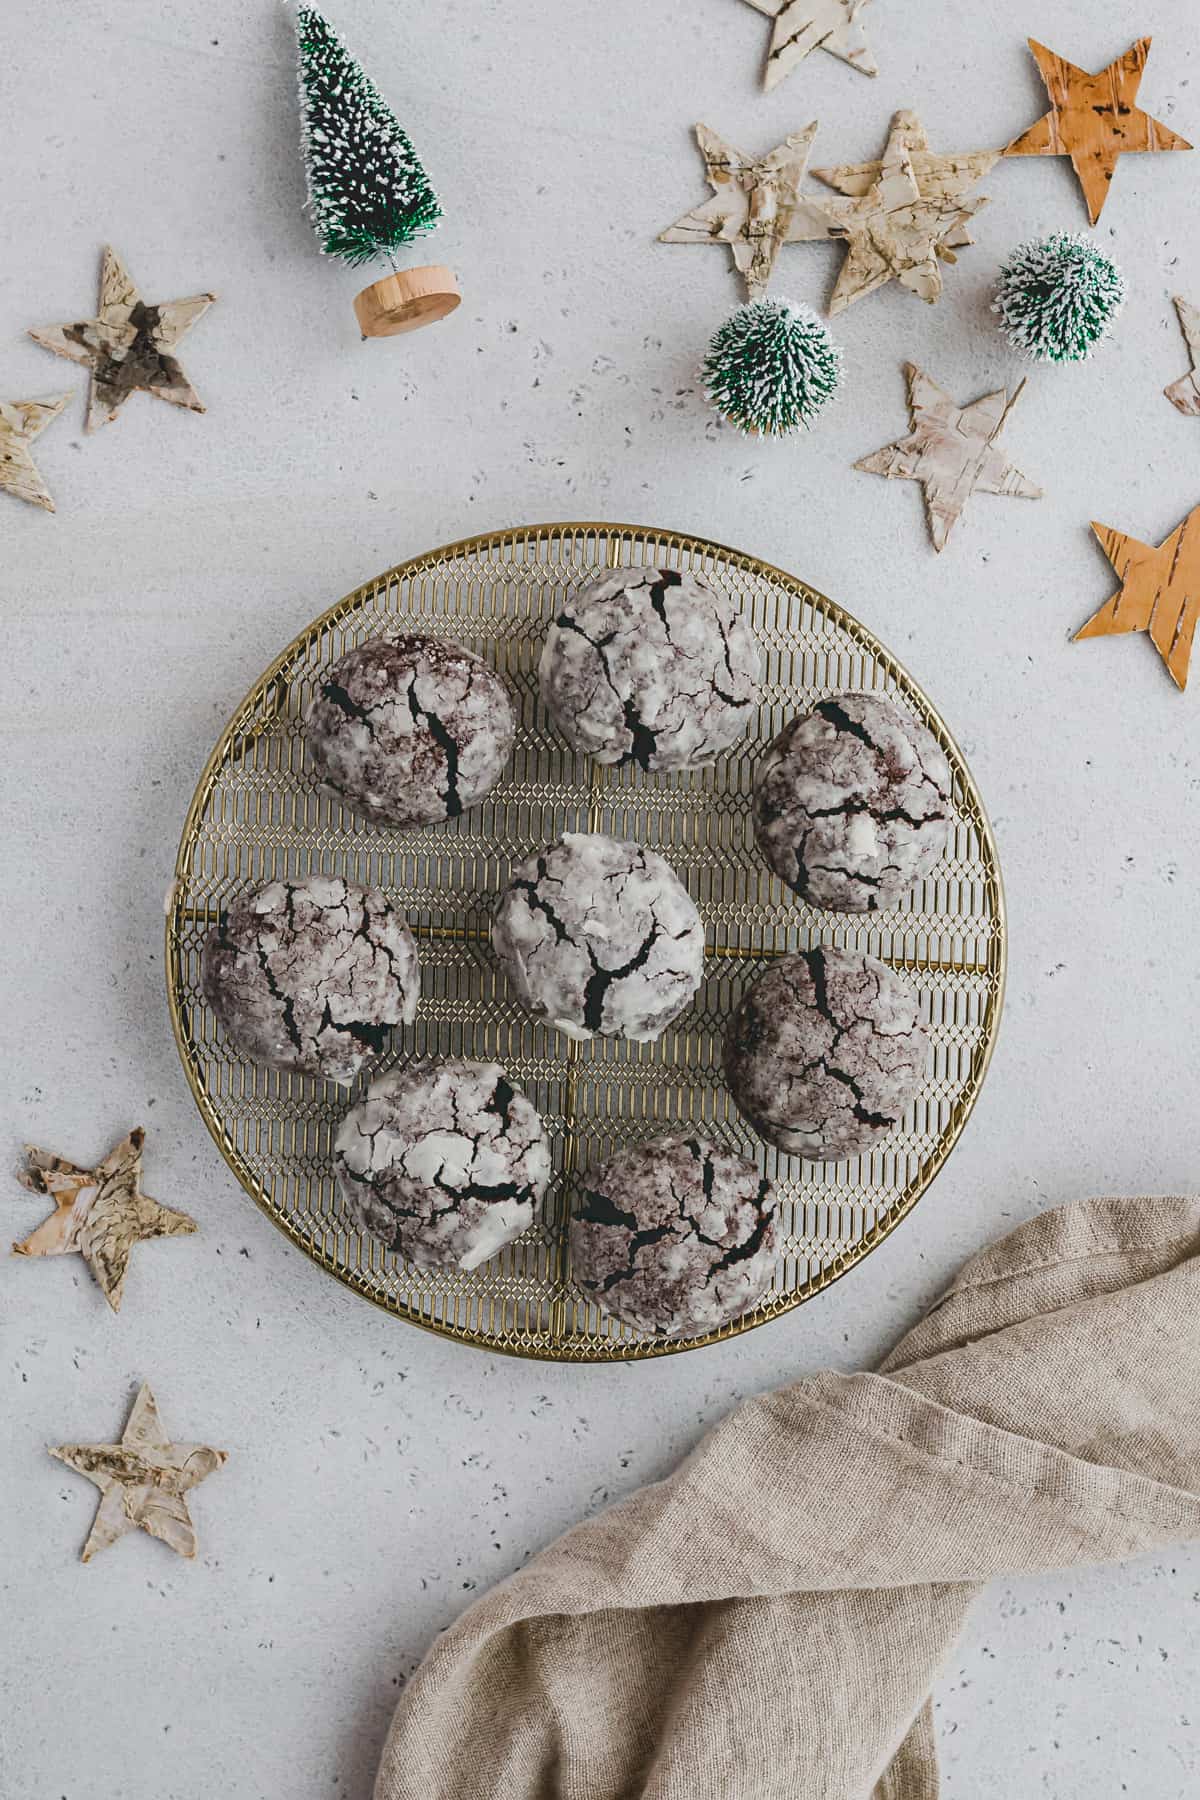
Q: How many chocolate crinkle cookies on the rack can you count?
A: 8